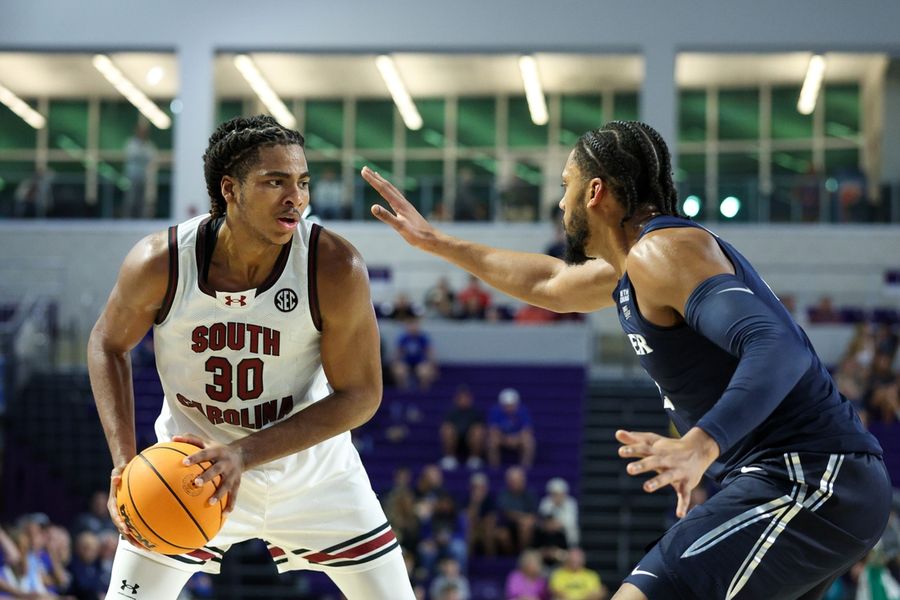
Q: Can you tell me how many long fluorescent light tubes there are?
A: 6